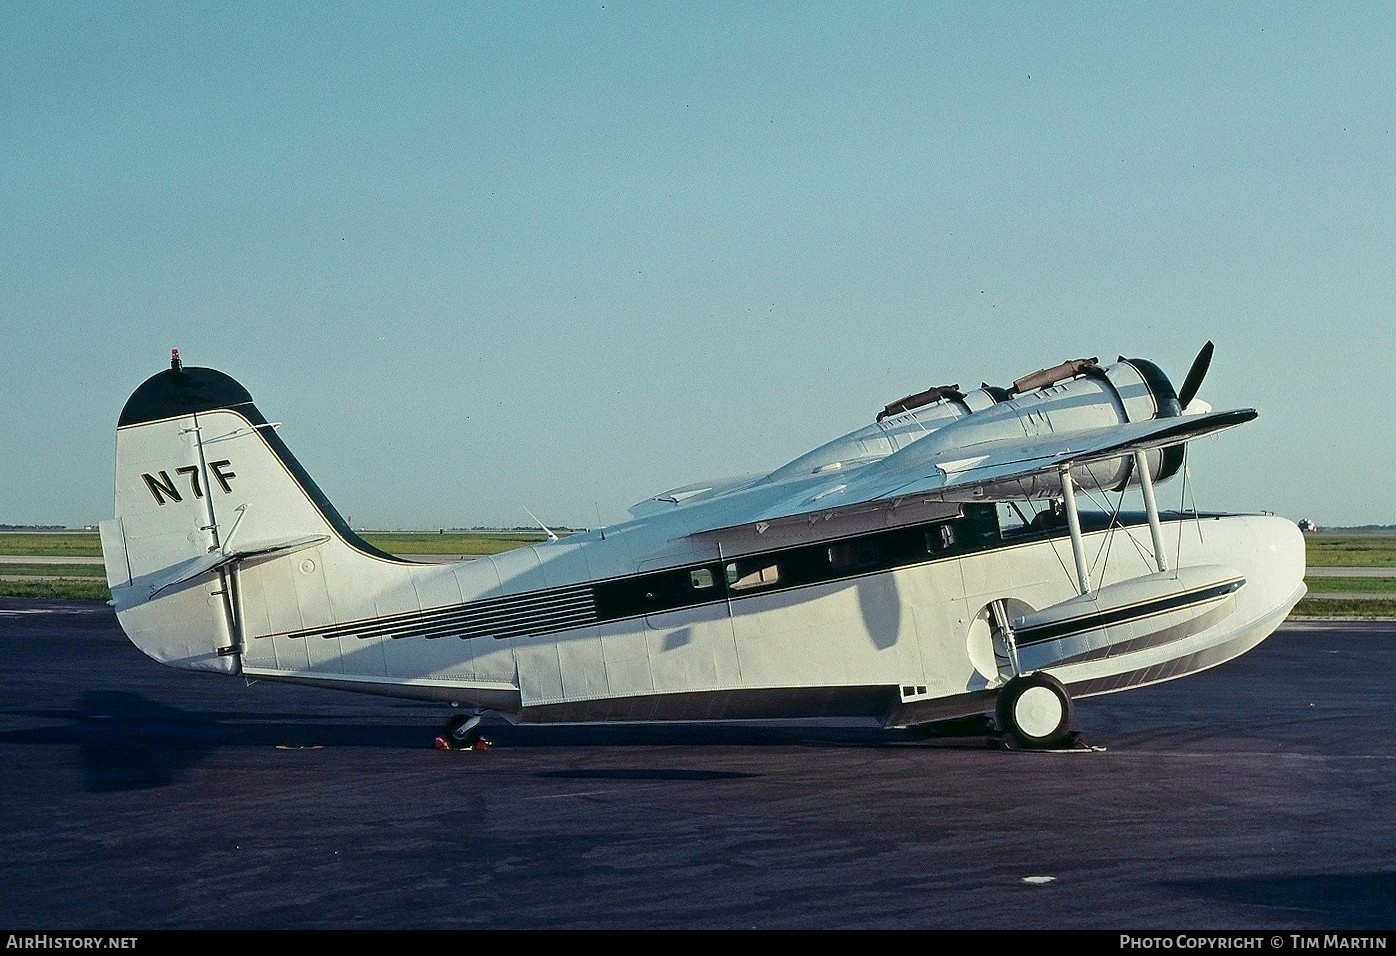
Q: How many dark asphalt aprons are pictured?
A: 1